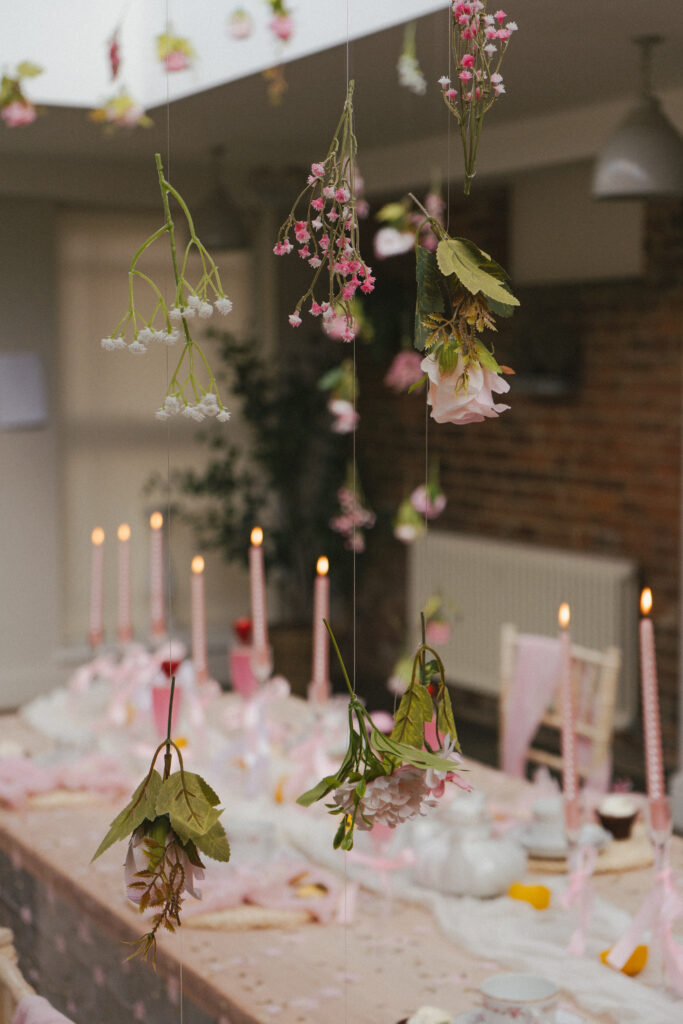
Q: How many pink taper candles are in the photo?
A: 8